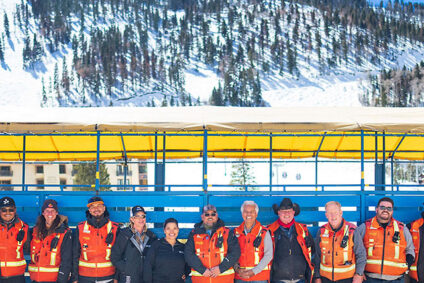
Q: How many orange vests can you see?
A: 9